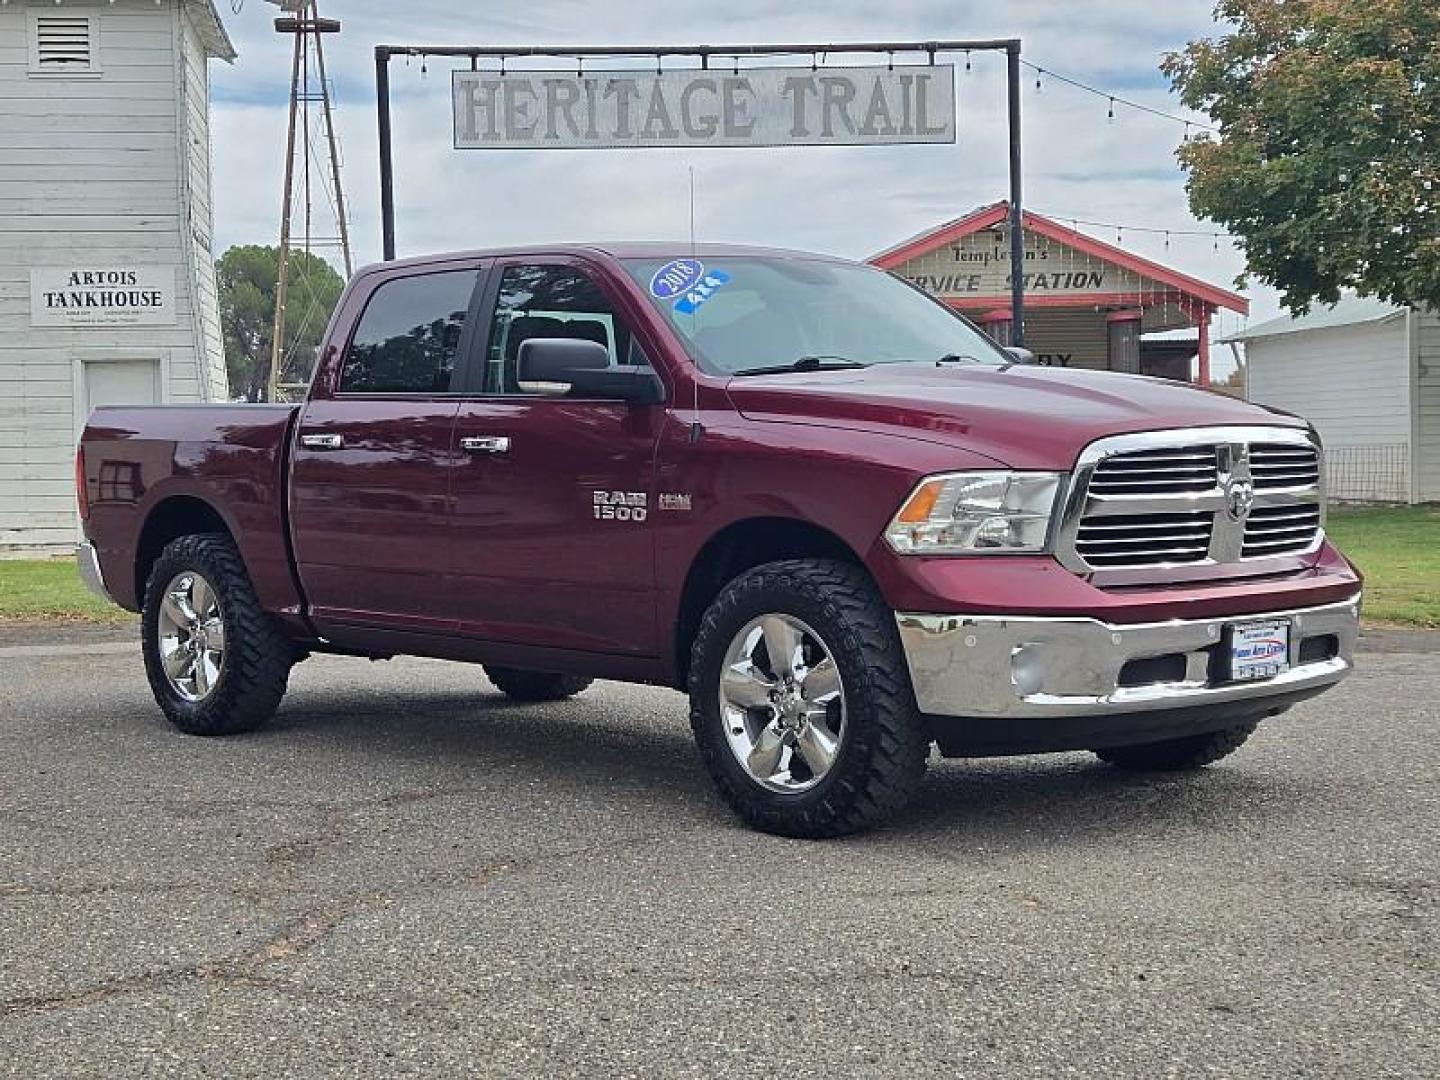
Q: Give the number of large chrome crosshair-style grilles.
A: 1